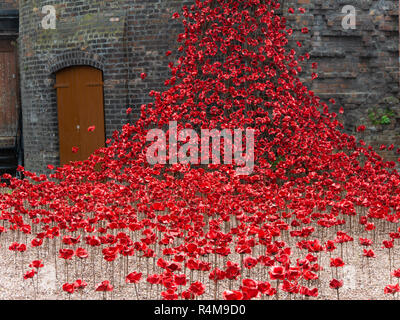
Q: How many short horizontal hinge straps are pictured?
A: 2